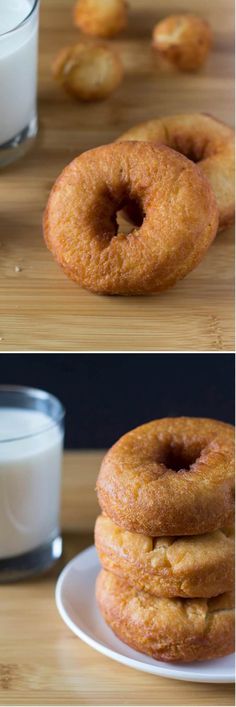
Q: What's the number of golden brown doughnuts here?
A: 5